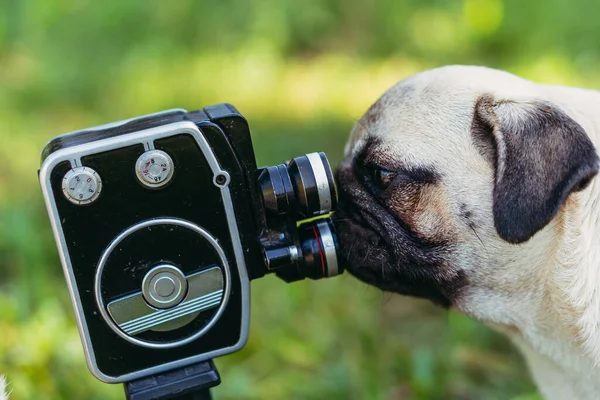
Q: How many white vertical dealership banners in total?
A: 0